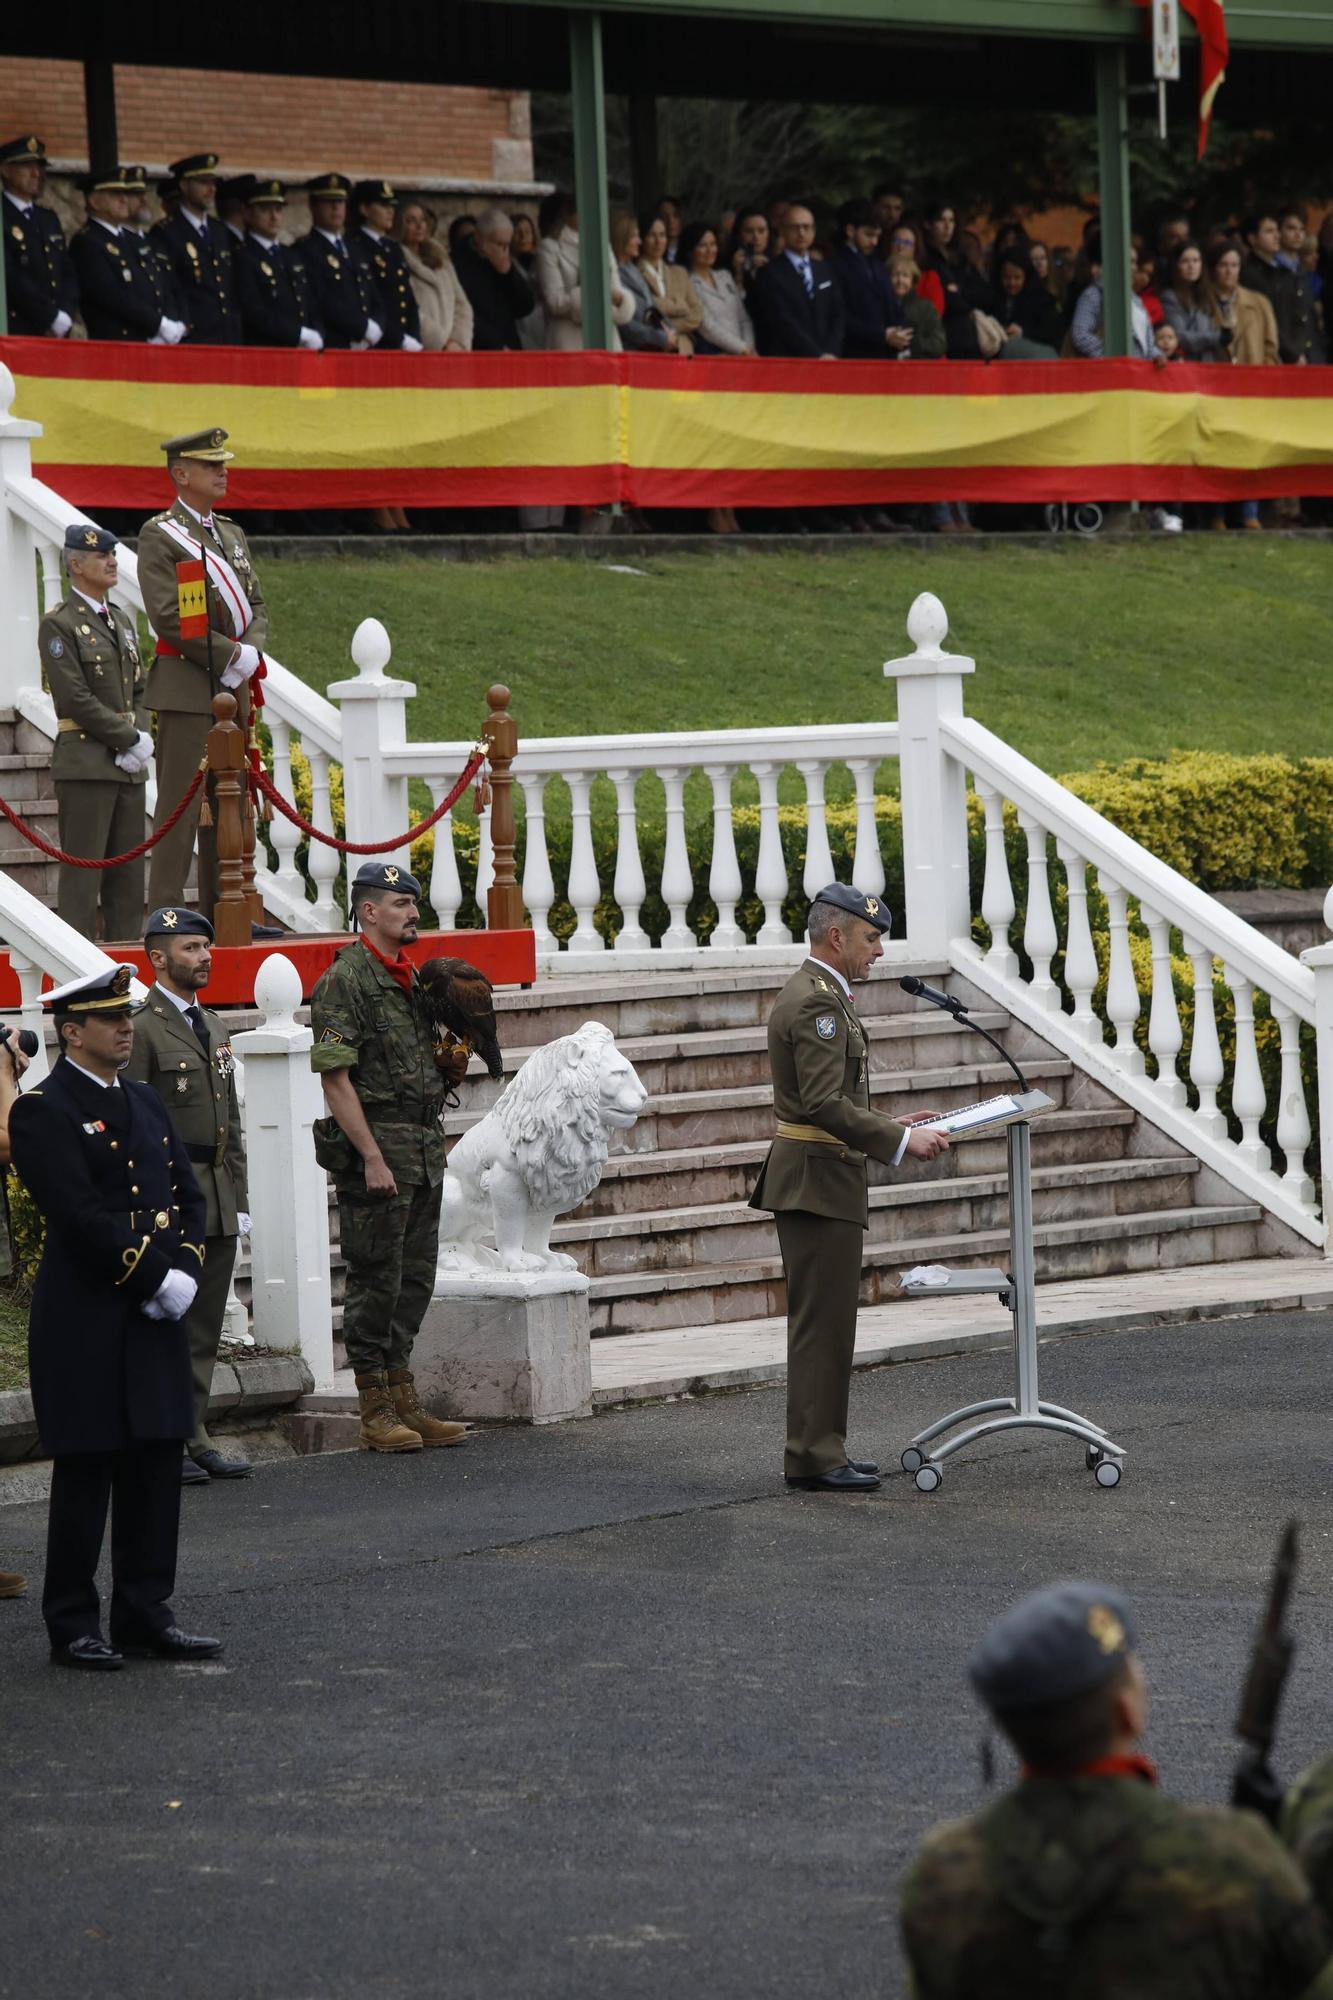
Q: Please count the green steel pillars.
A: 2